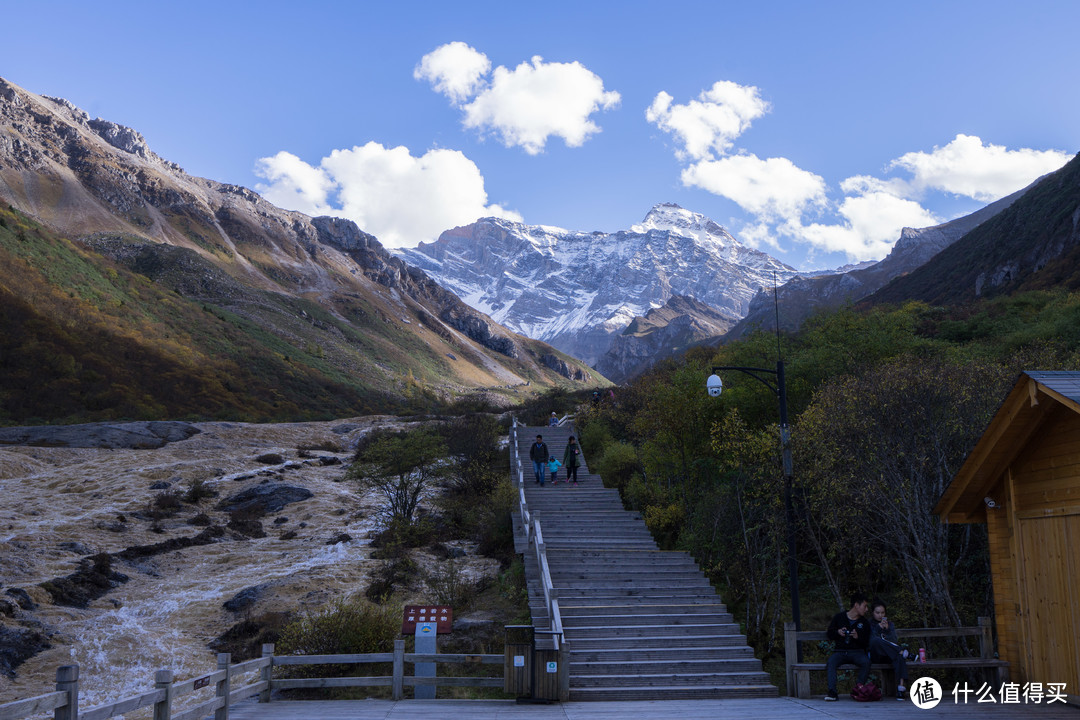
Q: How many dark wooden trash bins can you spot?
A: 2